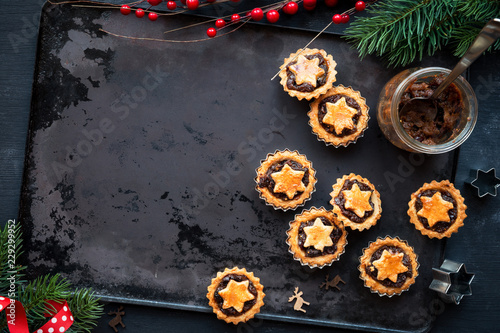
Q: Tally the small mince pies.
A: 8